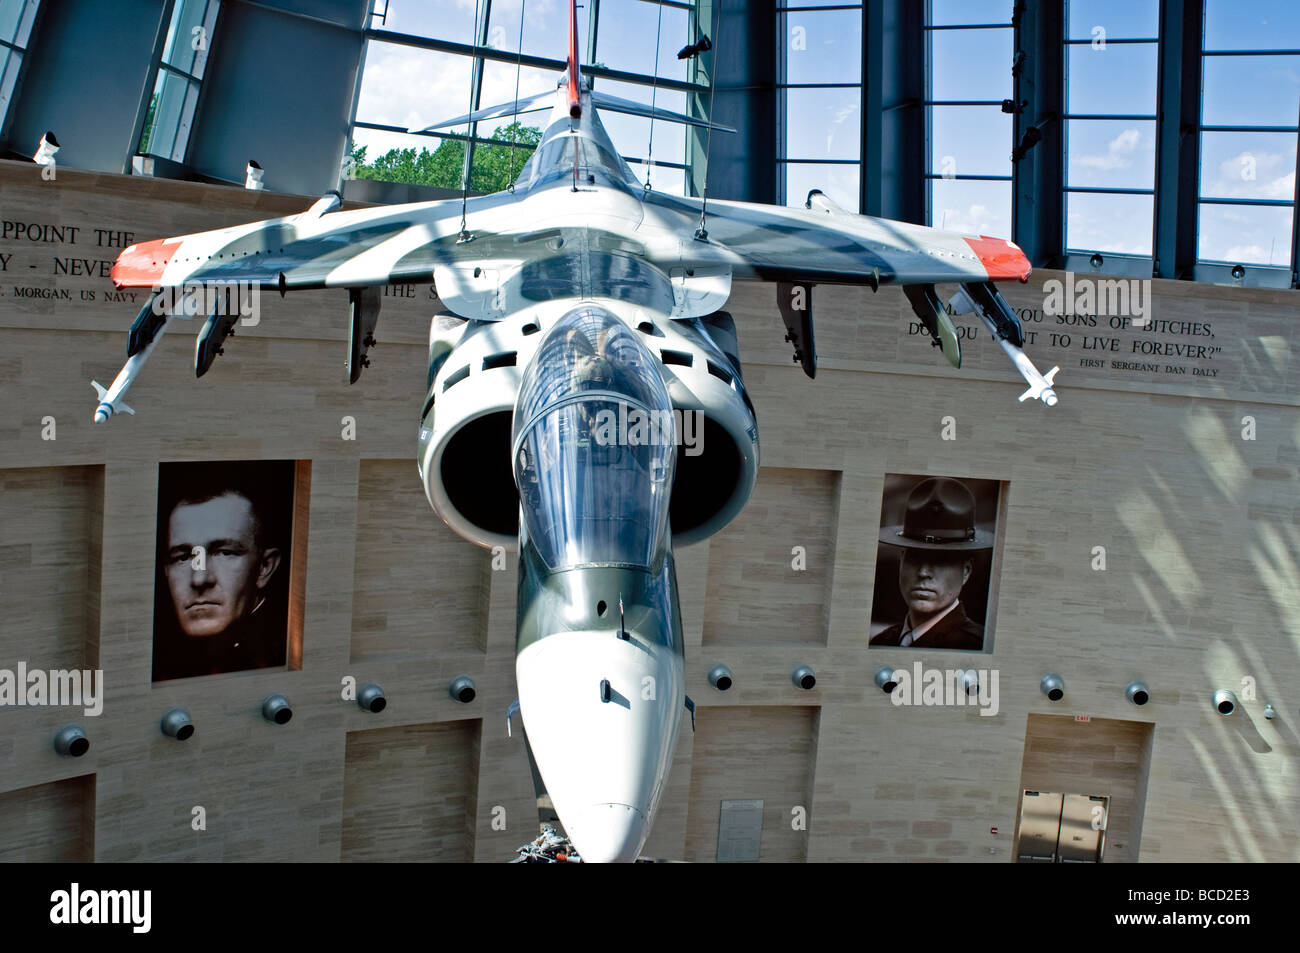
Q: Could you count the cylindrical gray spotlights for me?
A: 12